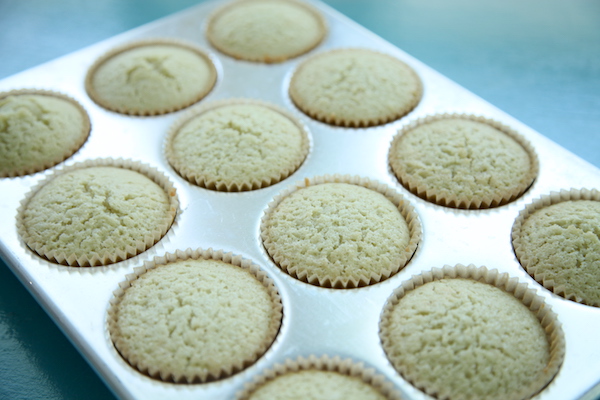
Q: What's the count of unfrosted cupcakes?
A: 12